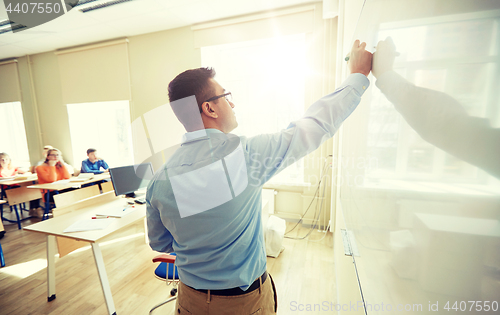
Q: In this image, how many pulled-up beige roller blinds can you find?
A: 3